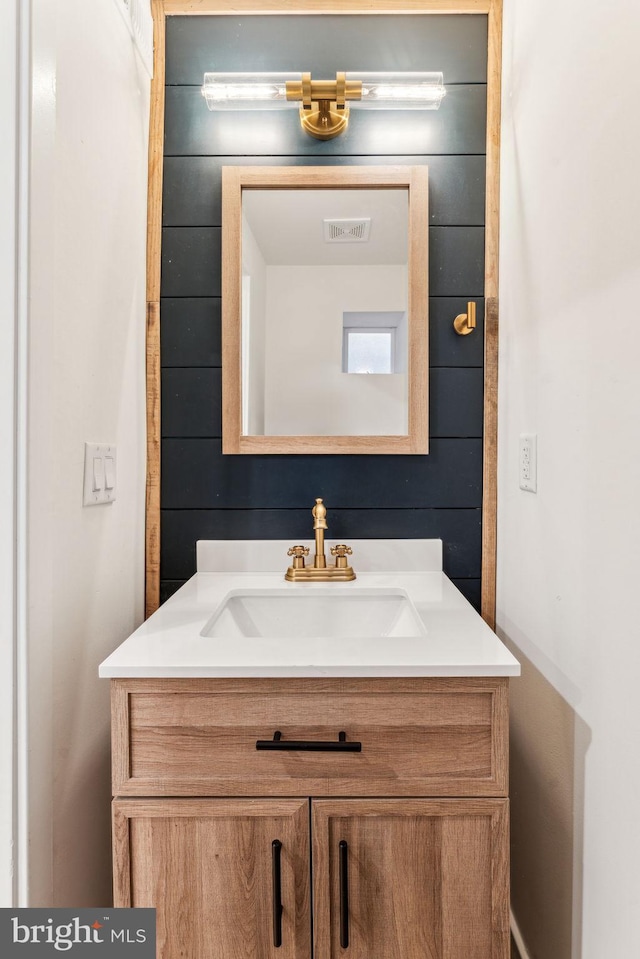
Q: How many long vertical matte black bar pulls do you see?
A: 2